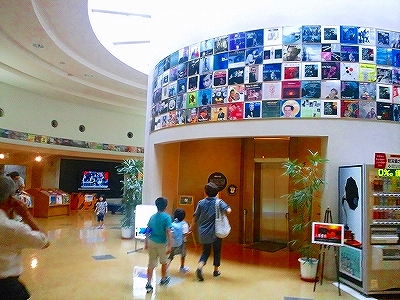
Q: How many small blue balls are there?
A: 0